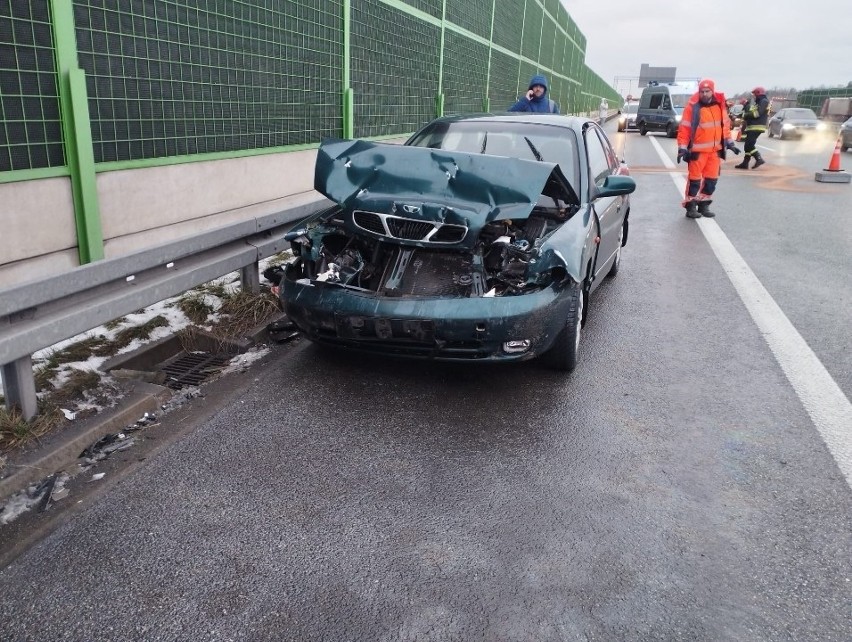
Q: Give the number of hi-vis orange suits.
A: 1